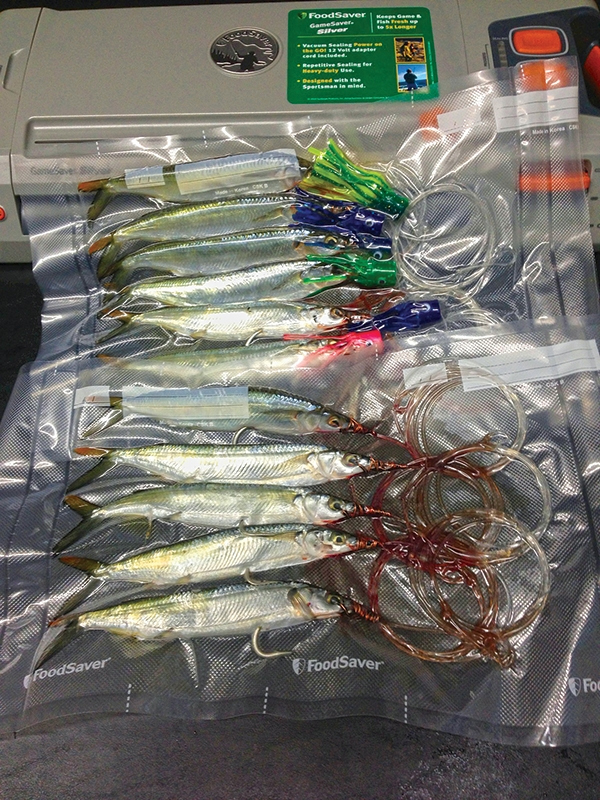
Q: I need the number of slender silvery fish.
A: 11